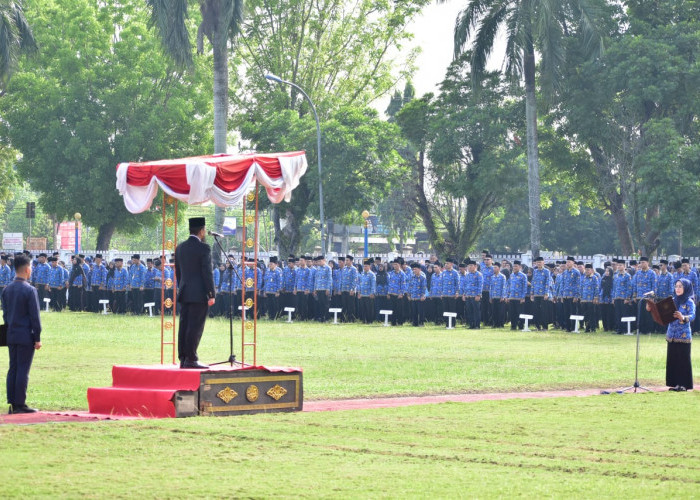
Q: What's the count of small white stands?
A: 11